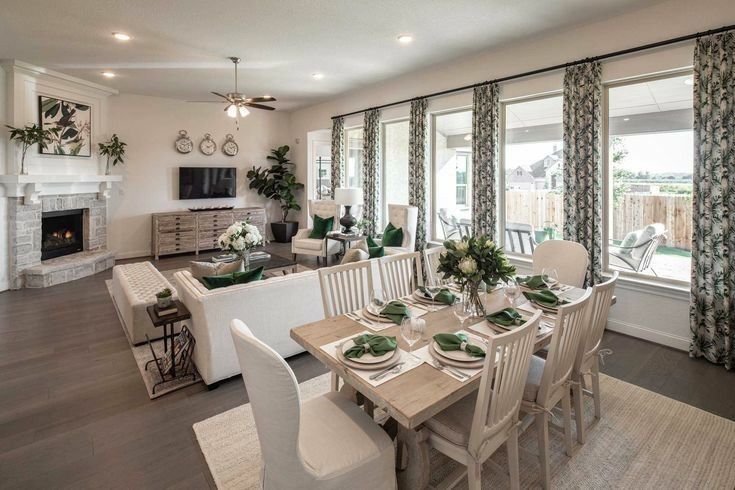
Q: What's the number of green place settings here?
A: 7